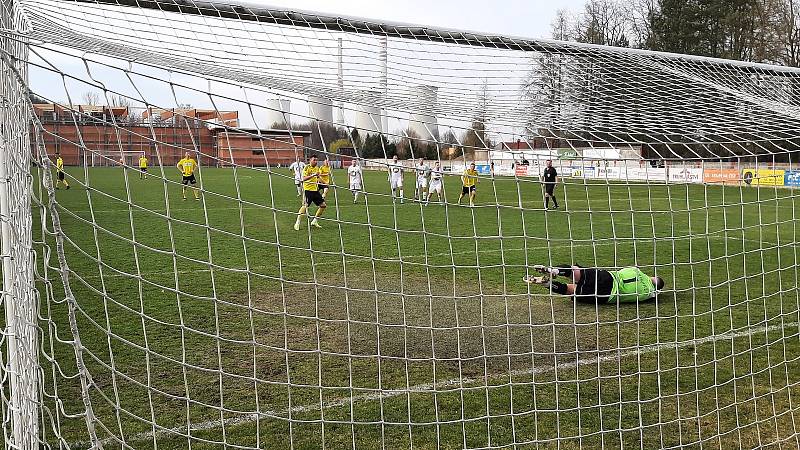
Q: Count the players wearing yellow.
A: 6